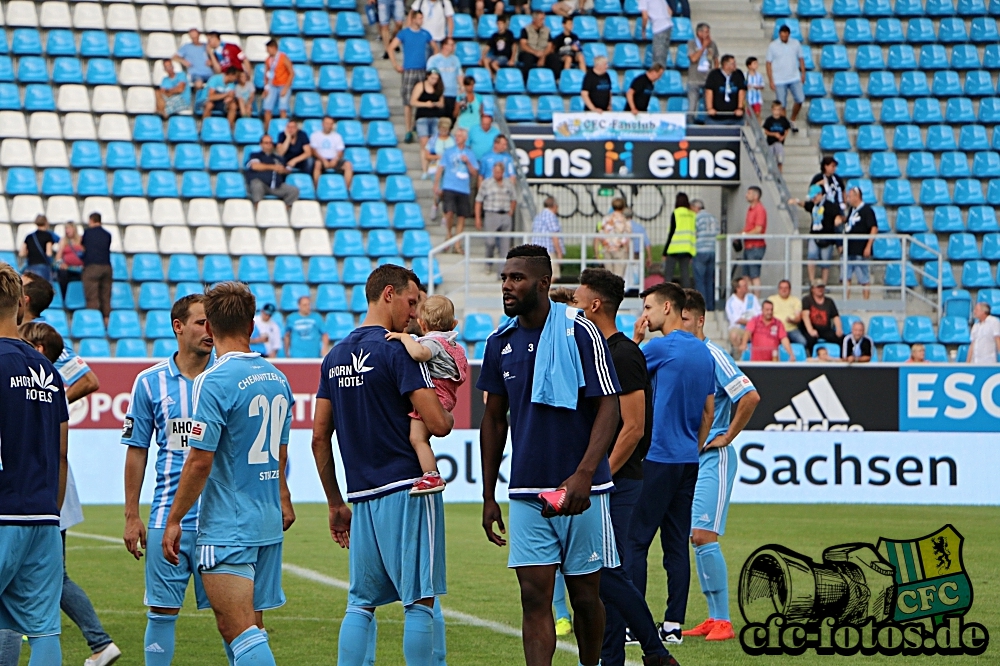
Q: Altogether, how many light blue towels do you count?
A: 1